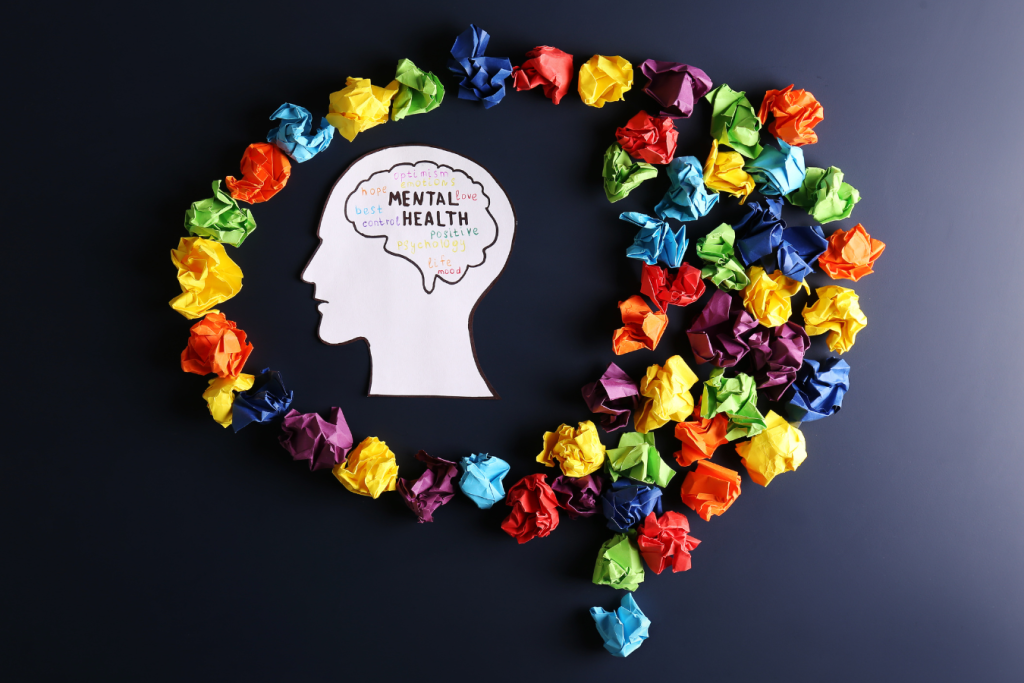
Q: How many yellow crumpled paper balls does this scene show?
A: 11